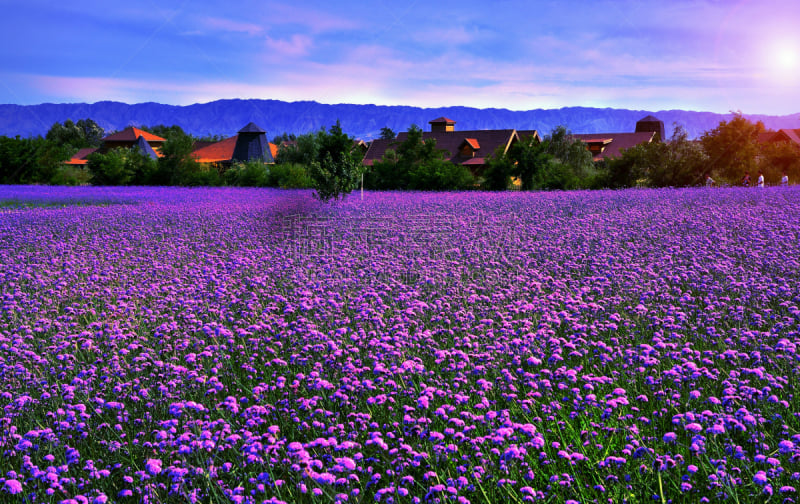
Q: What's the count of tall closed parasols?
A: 0